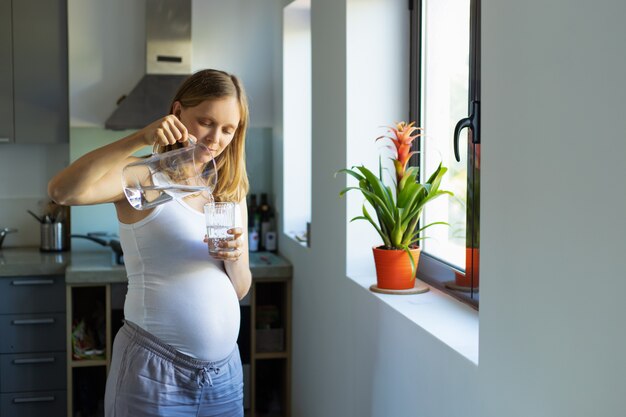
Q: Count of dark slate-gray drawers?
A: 4